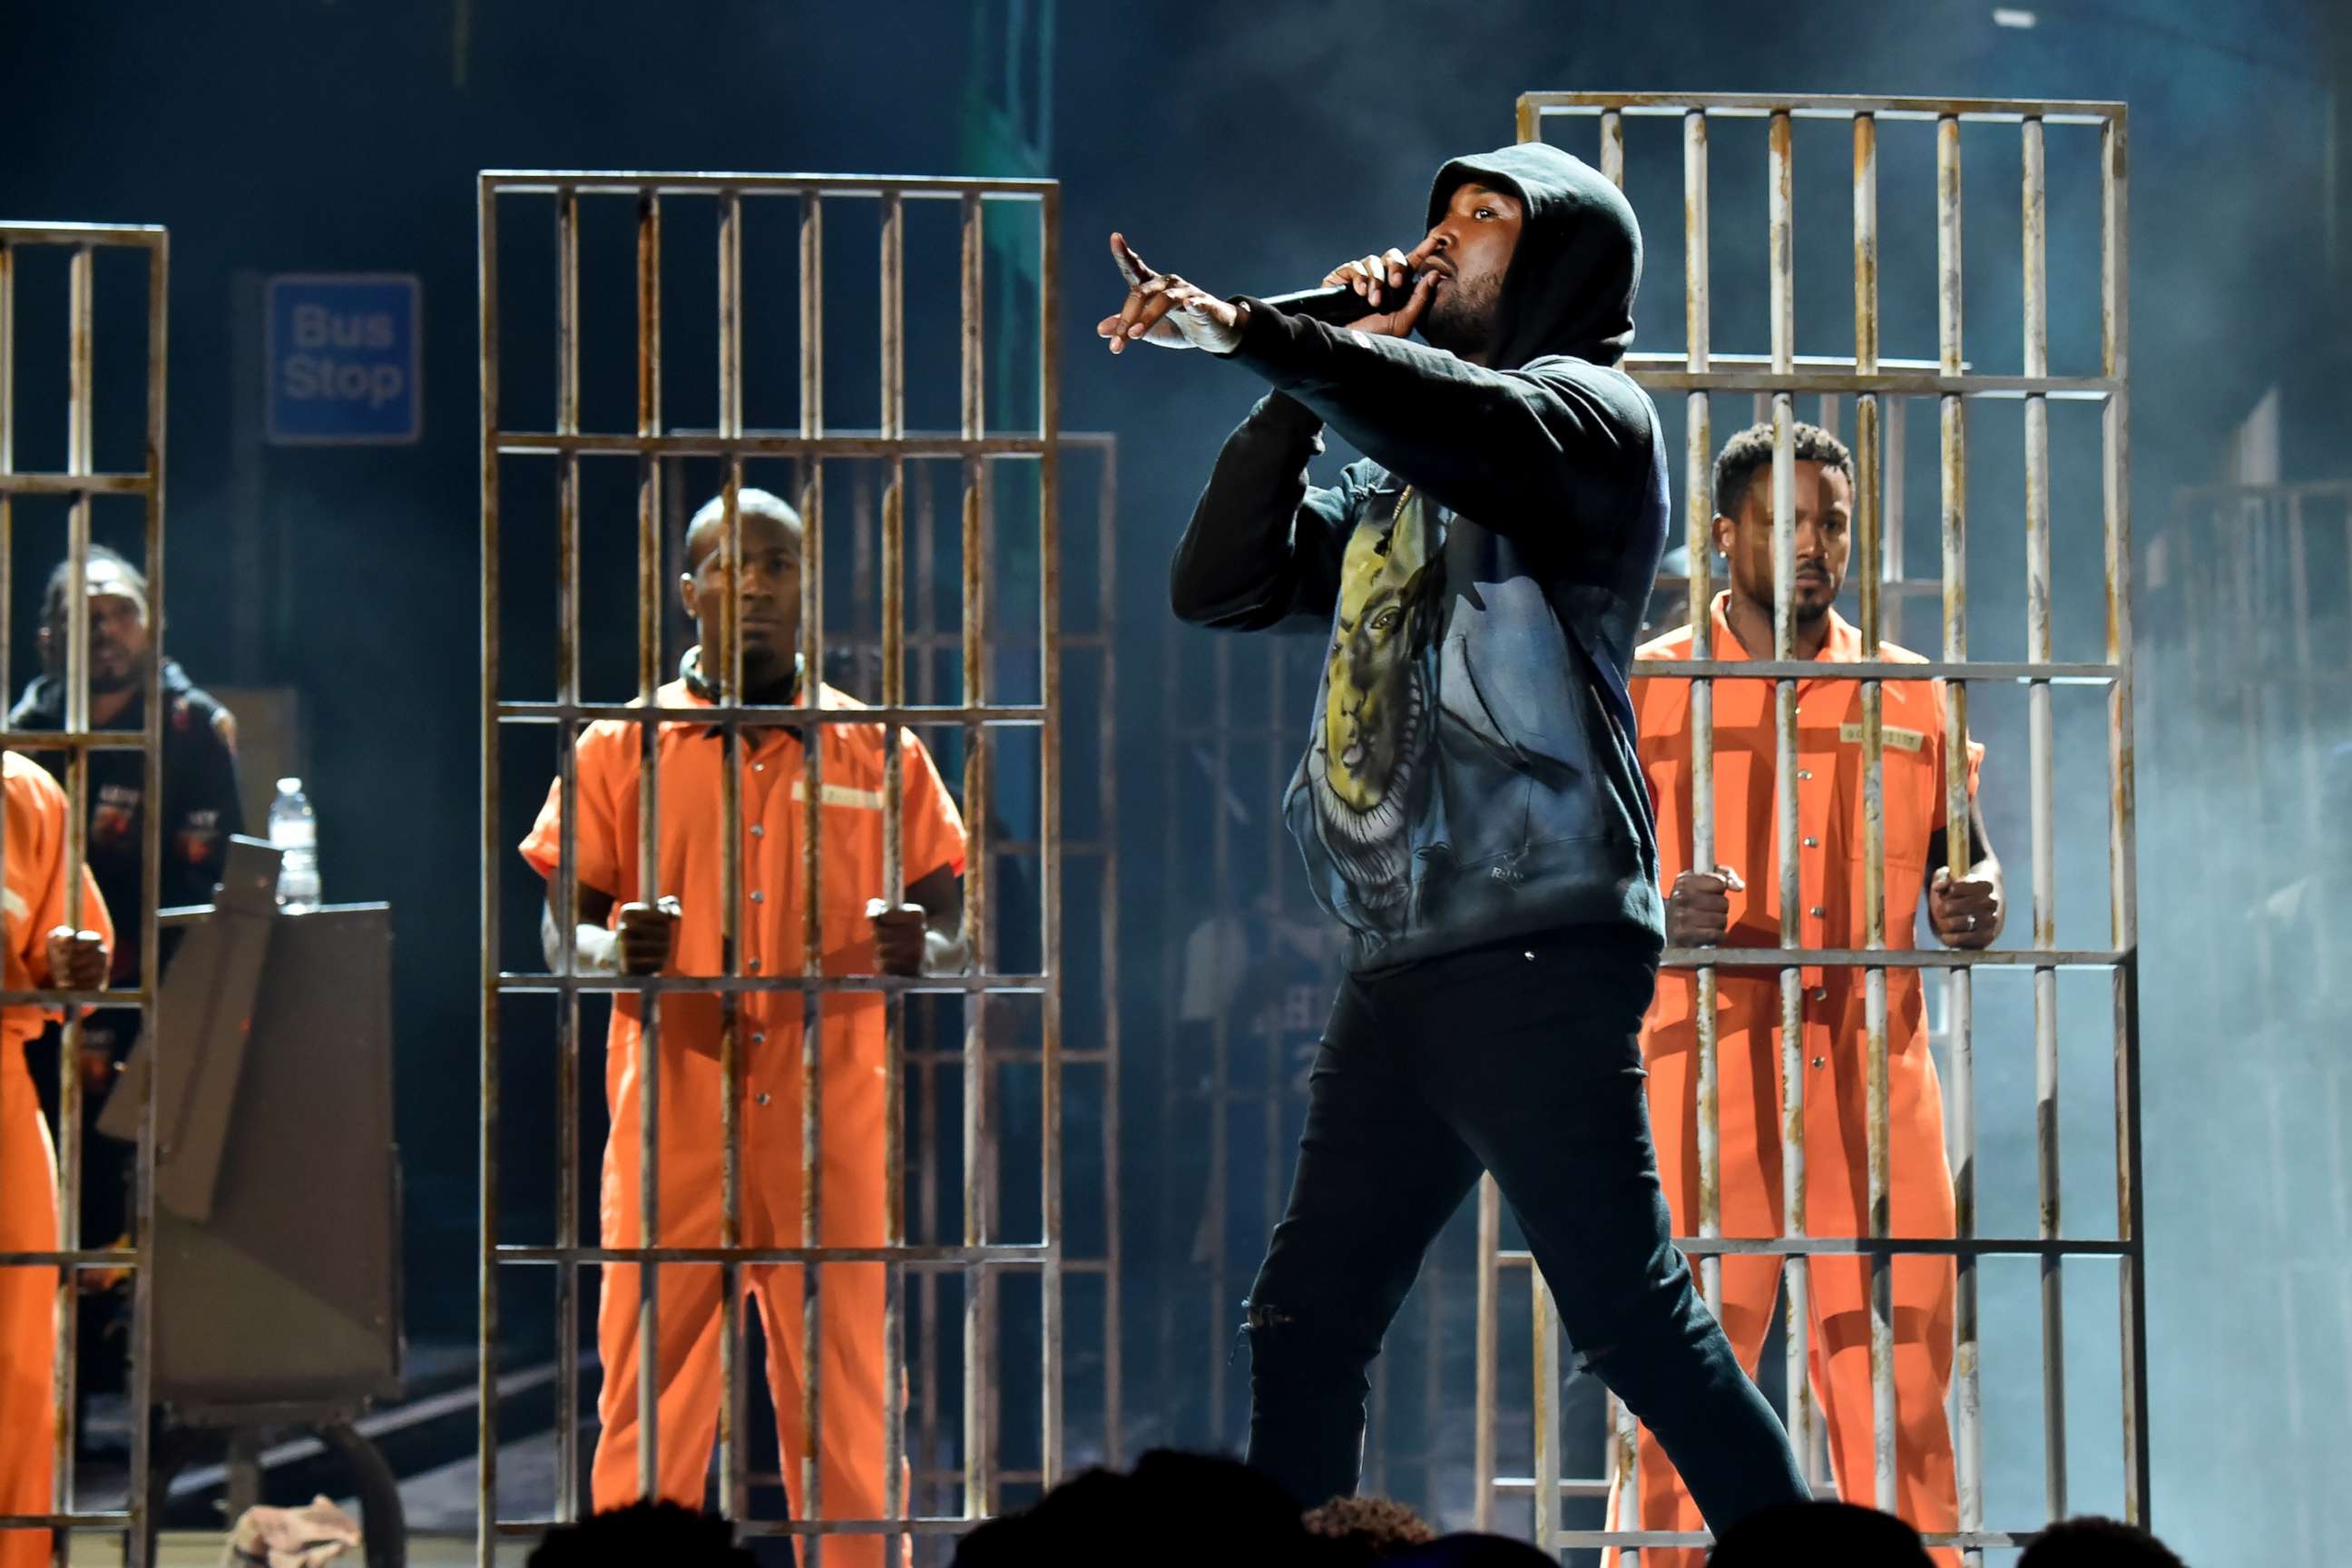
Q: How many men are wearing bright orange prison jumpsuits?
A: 3